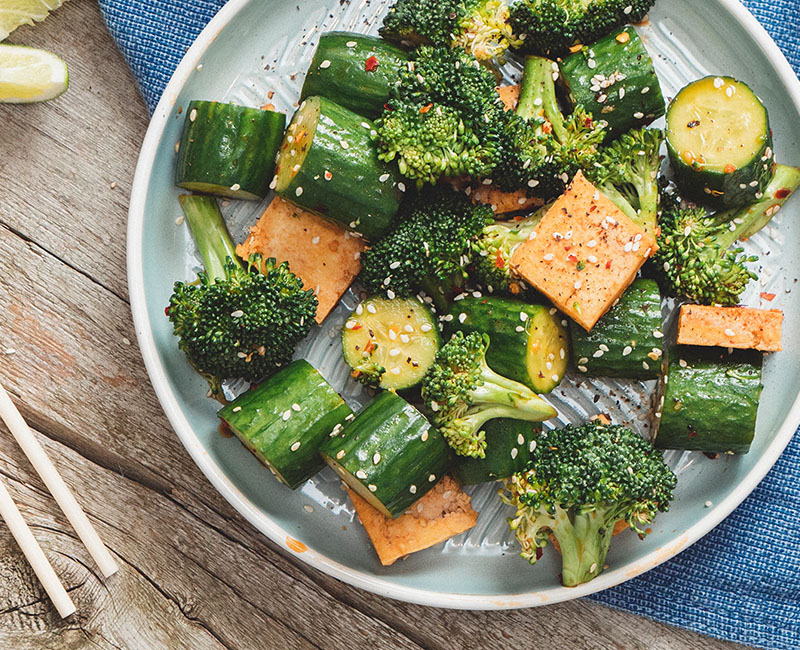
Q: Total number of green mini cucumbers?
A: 12